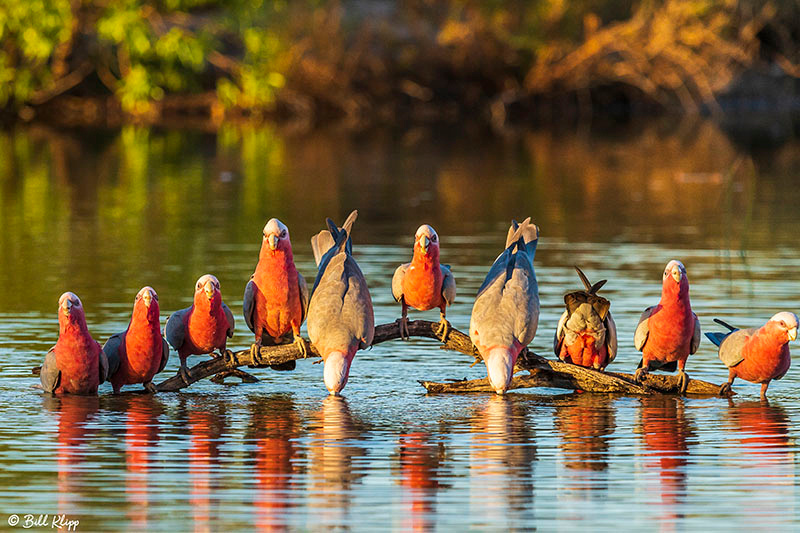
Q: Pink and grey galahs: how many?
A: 10